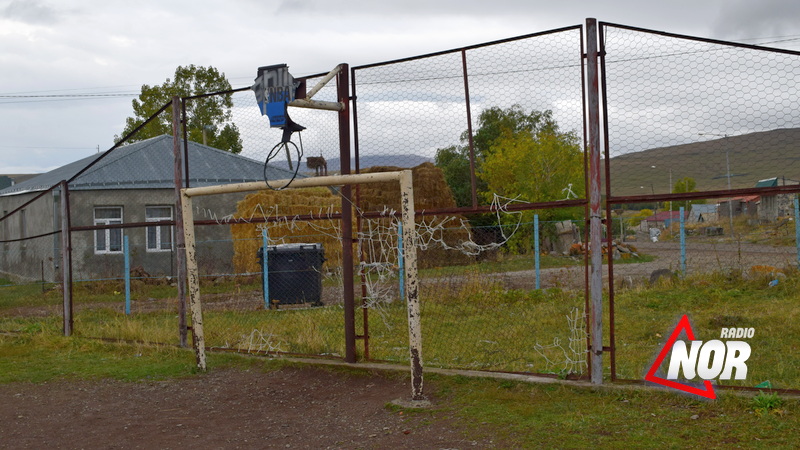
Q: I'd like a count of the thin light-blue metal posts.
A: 6